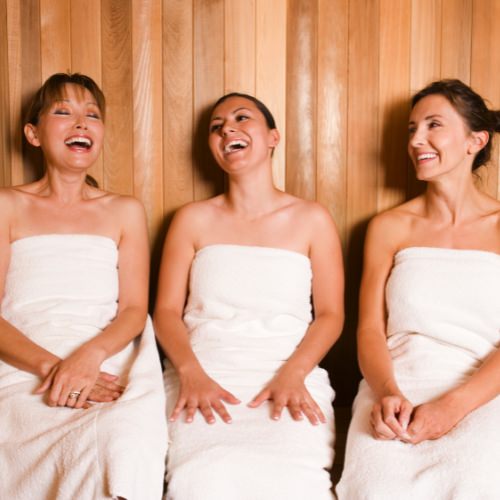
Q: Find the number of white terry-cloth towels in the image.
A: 3